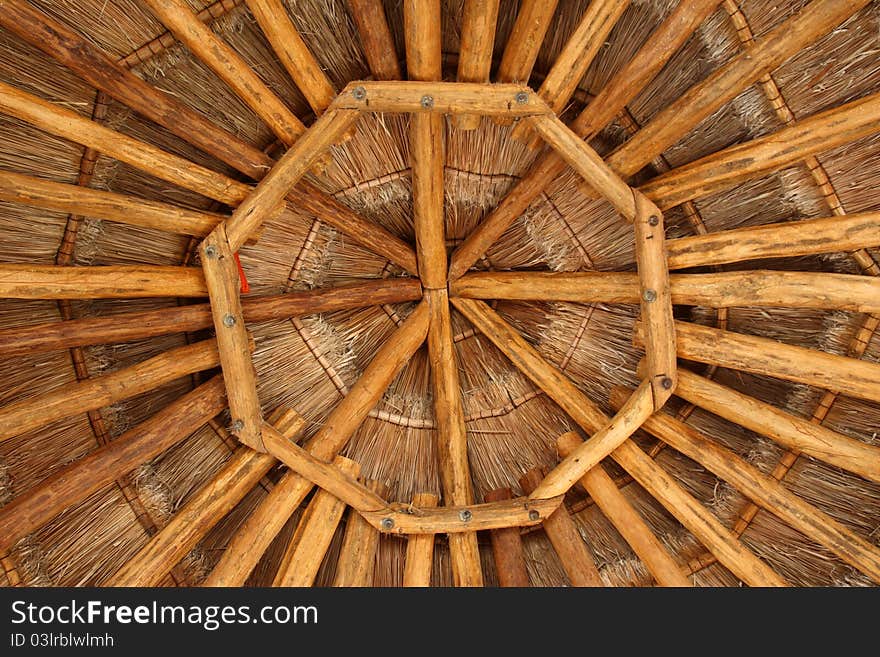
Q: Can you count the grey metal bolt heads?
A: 12